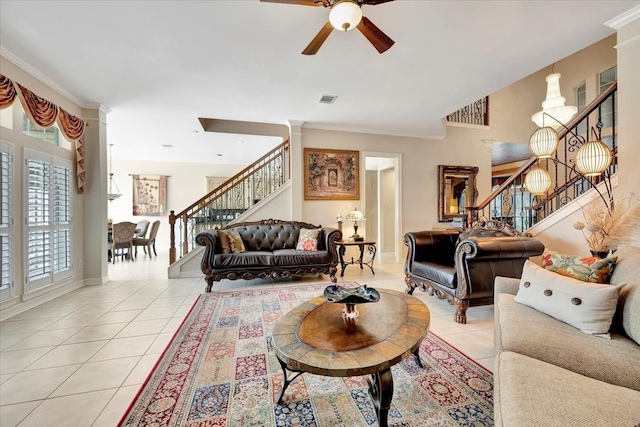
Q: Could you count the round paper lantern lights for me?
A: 3